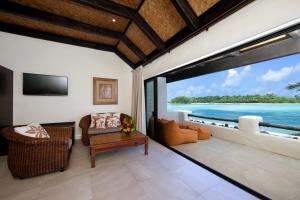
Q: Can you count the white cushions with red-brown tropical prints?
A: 3